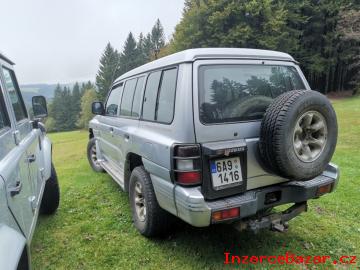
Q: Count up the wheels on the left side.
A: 2